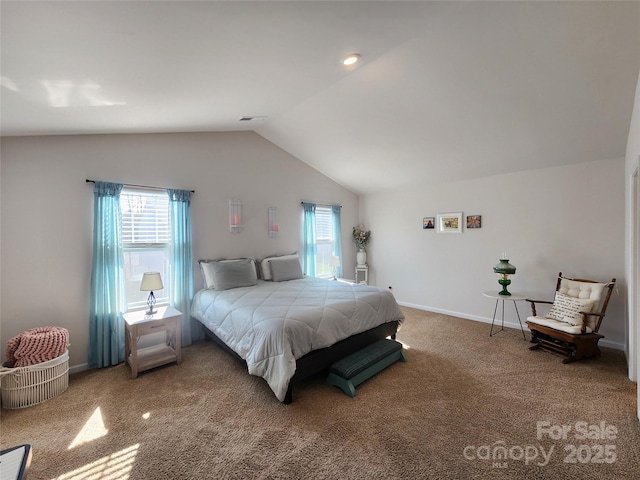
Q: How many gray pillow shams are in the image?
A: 2